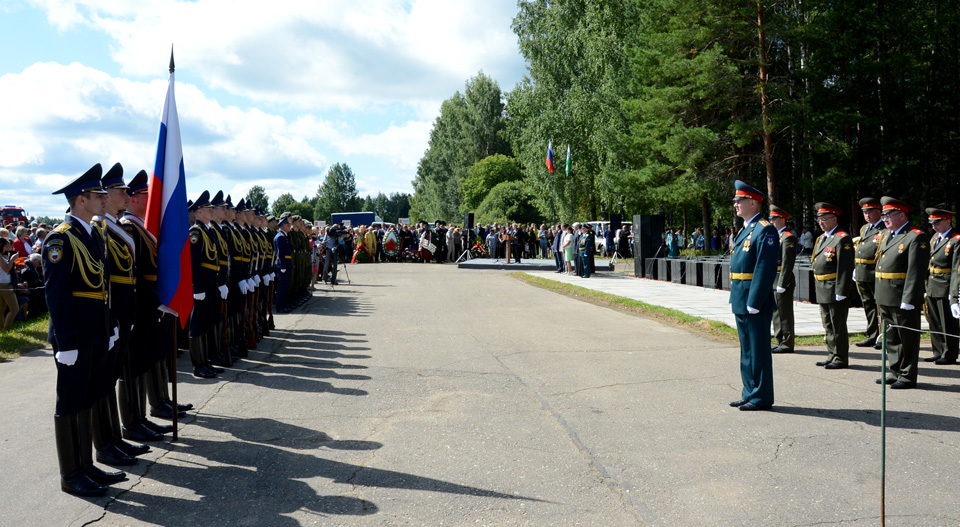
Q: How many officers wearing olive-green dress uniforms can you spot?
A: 5